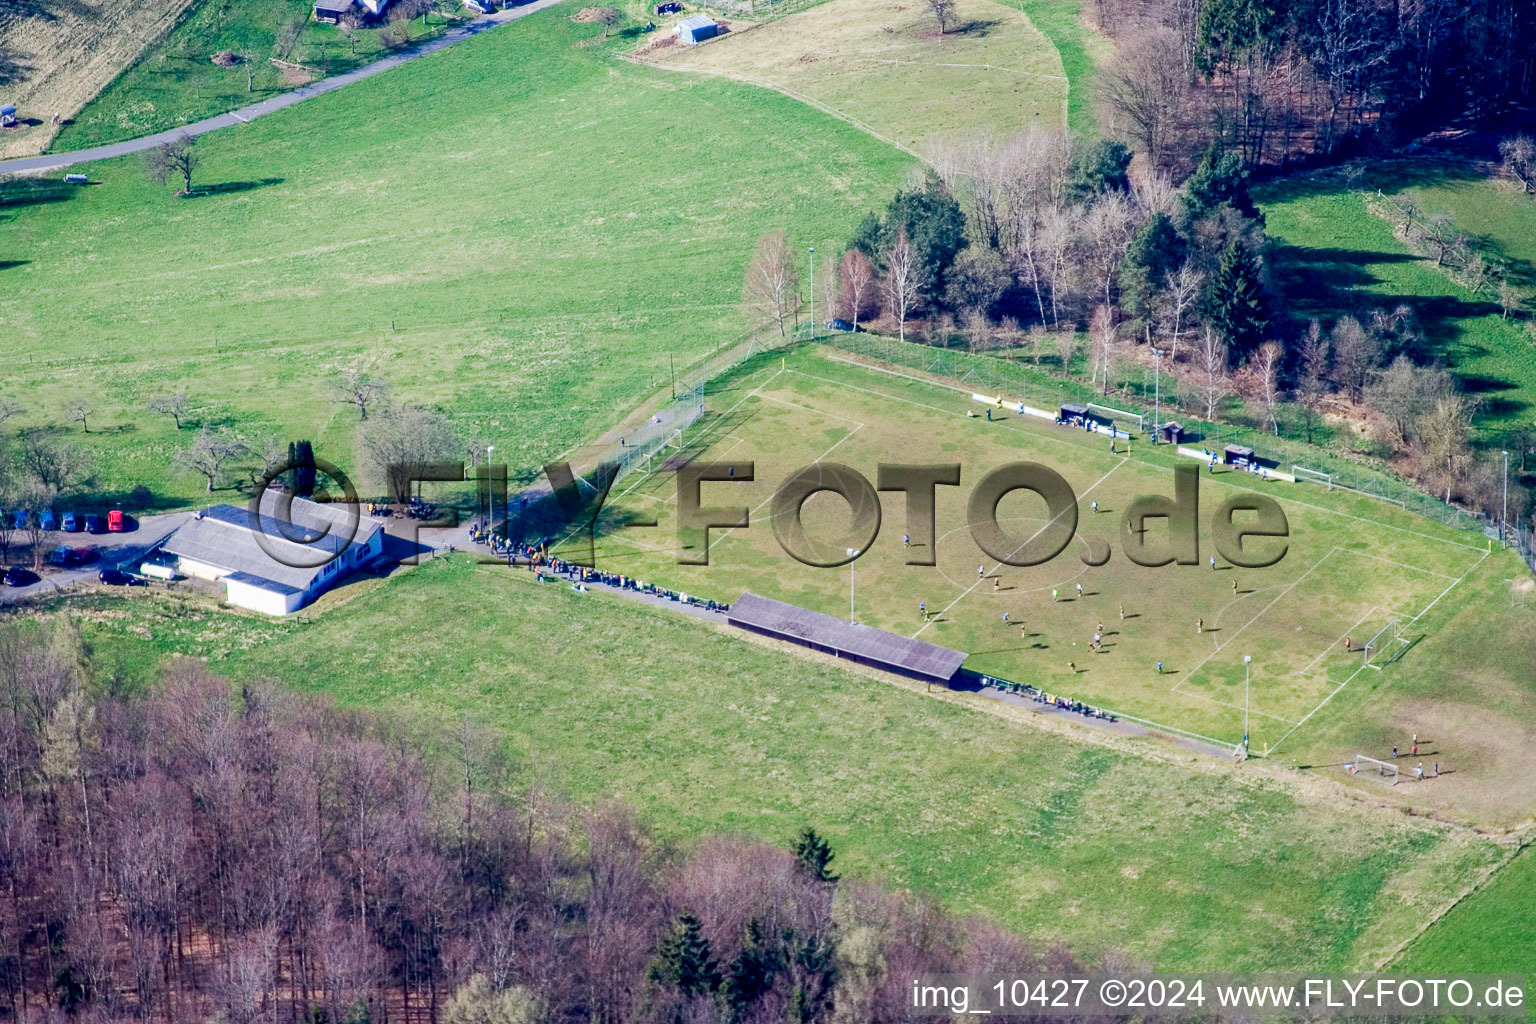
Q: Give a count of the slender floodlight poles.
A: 6